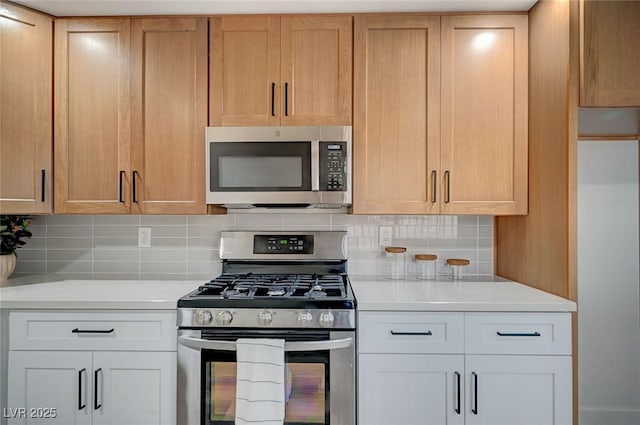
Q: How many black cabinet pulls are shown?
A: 14